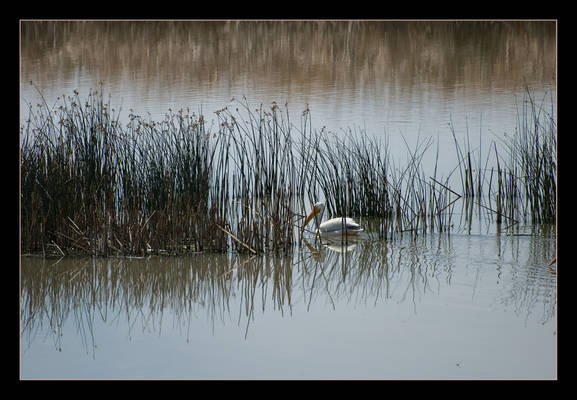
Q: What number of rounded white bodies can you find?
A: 1